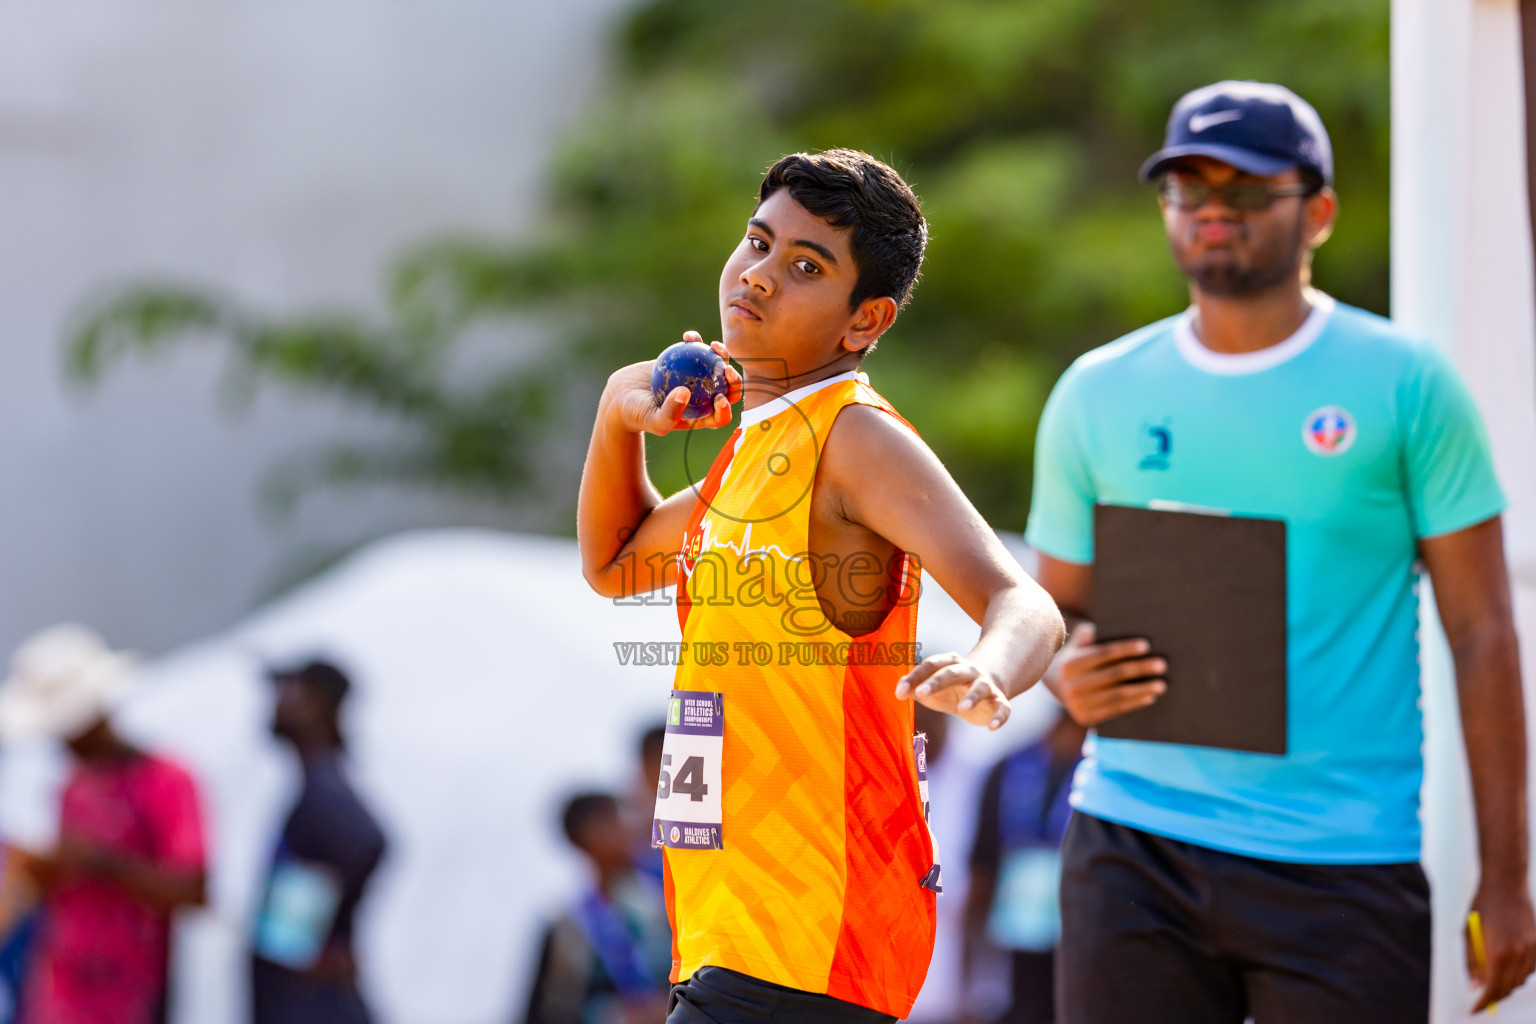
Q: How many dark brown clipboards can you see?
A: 1